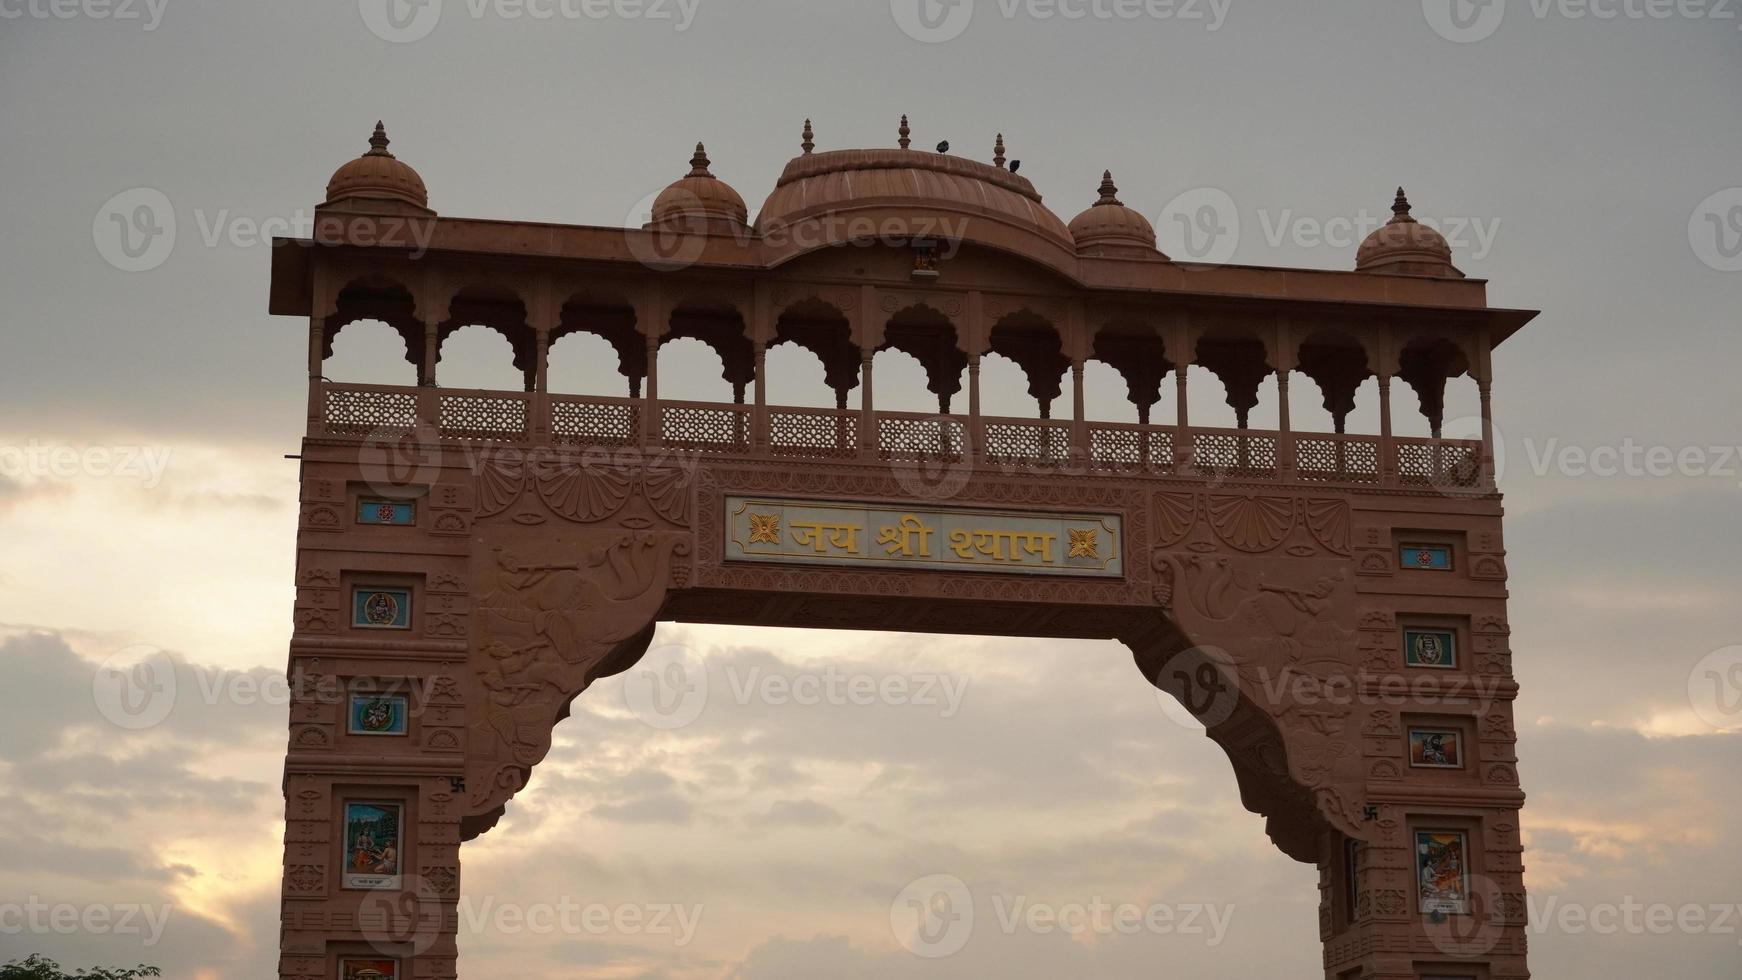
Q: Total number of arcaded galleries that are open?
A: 11